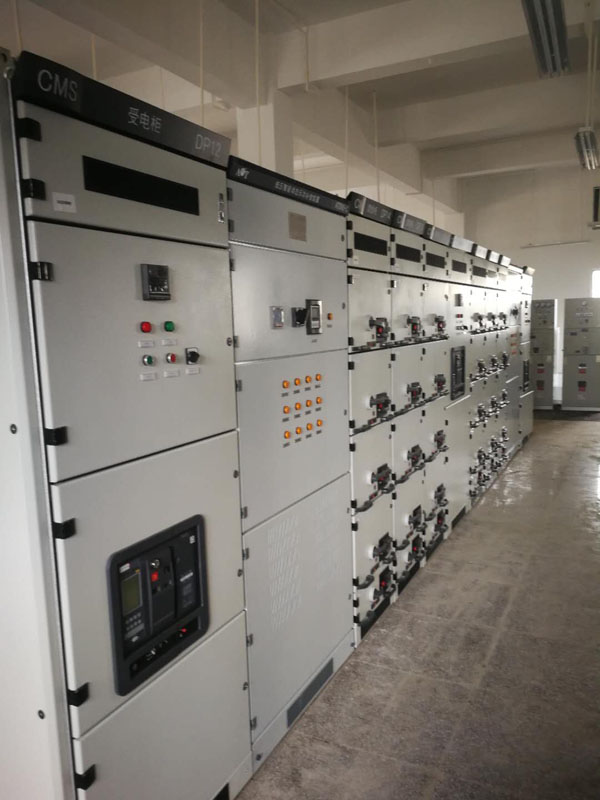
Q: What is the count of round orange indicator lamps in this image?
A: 13